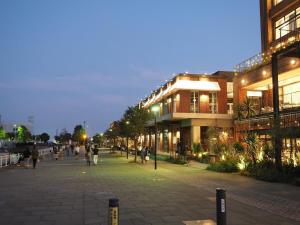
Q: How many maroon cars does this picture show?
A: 0